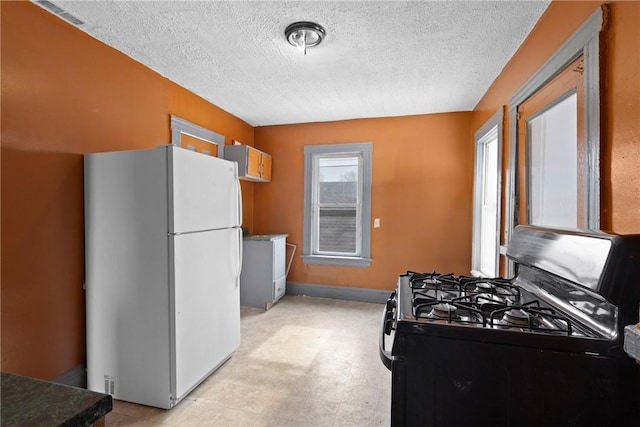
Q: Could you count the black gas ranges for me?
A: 1